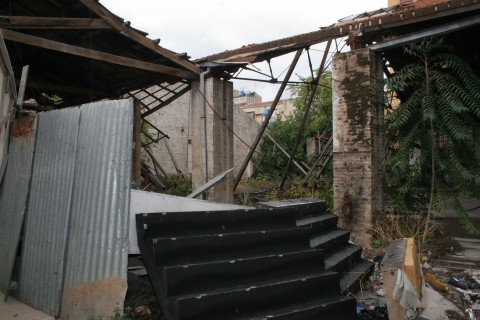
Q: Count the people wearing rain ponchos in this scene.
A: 0